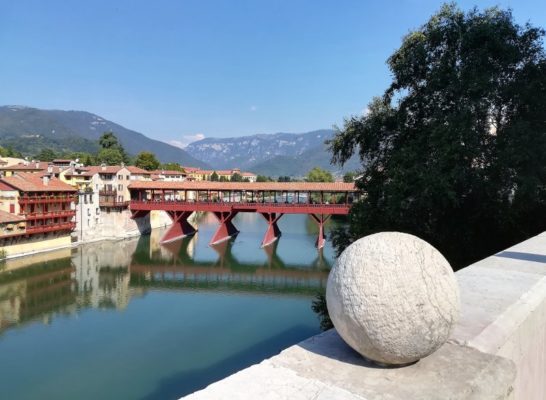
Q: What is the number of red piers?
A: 4